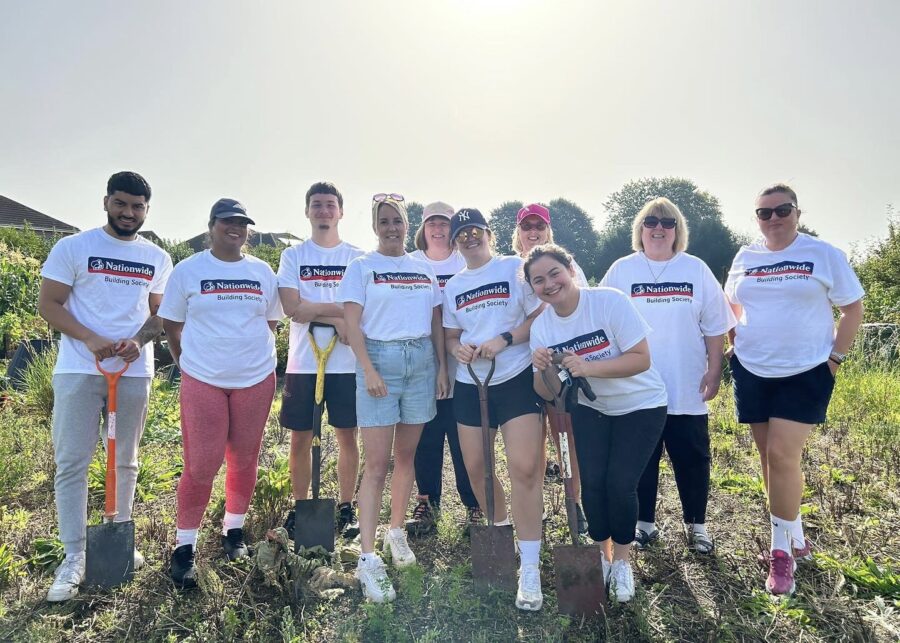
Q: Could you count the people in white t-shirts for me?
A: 10